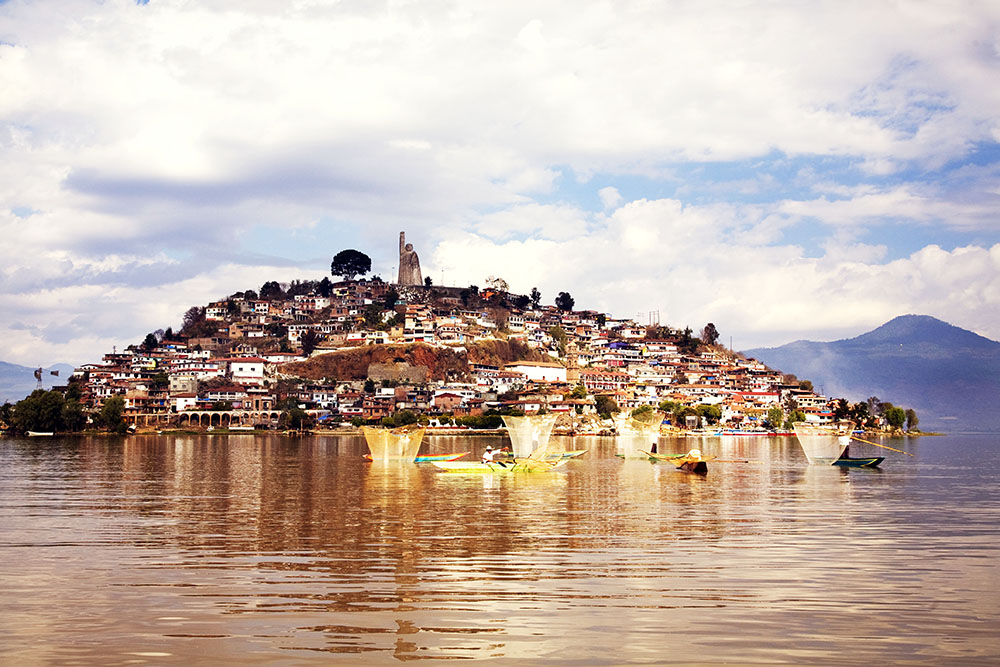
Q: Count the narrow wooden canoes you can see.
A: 6